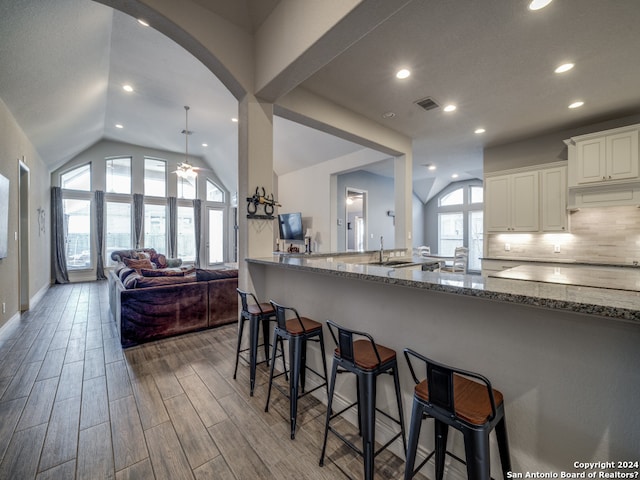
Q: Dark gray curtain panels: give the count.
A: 5